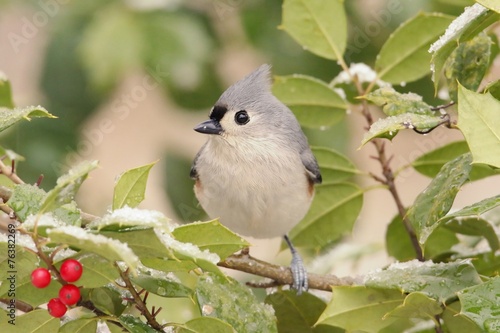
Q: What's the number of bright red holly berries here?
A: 4